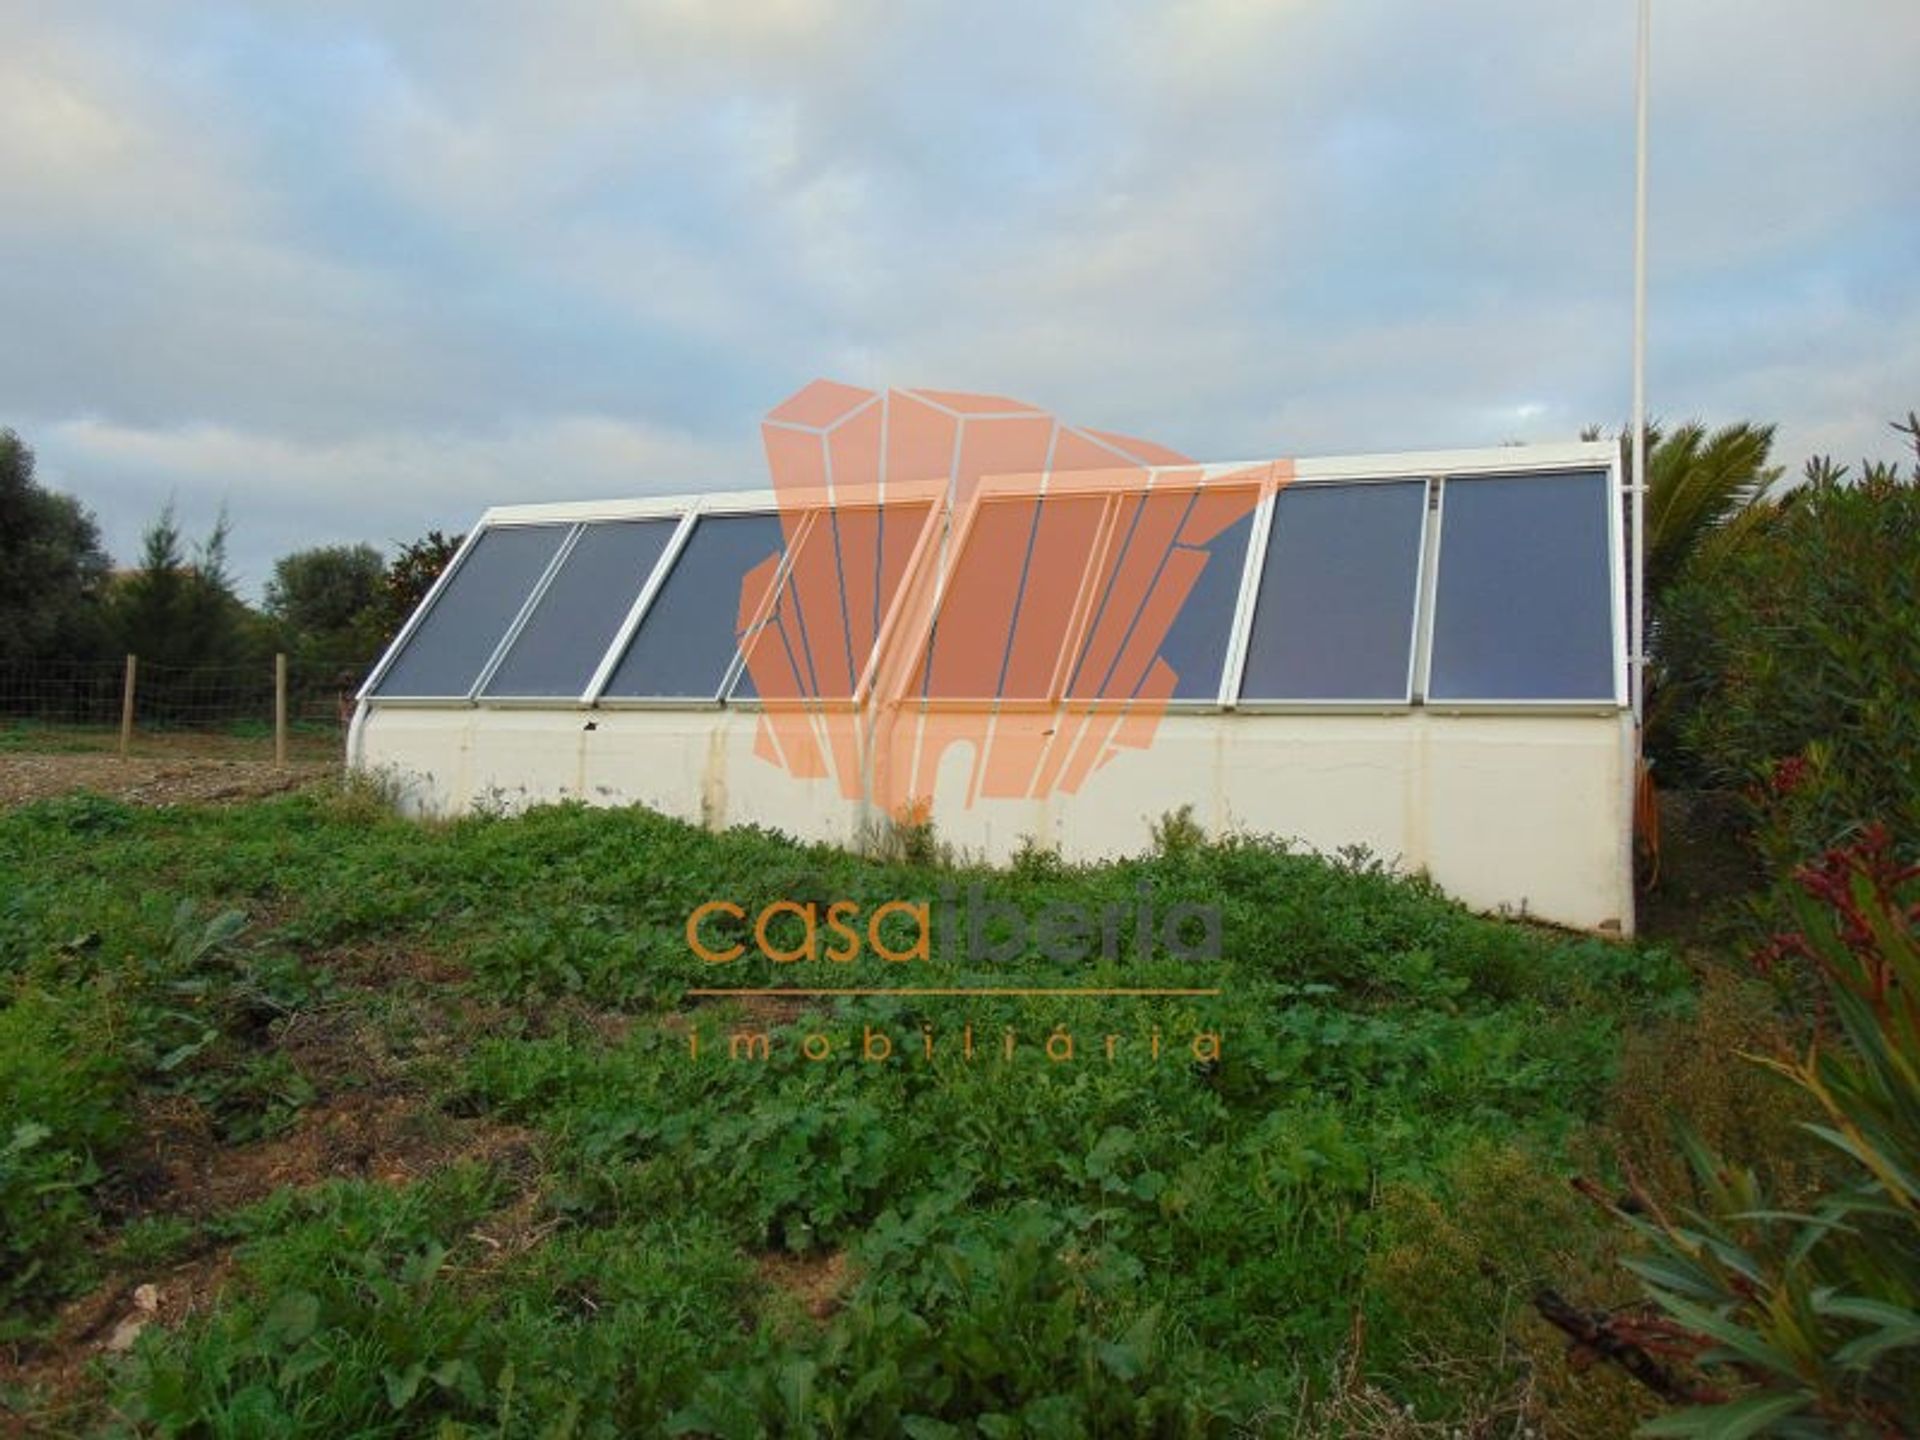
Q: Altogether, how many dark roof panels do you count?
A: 8